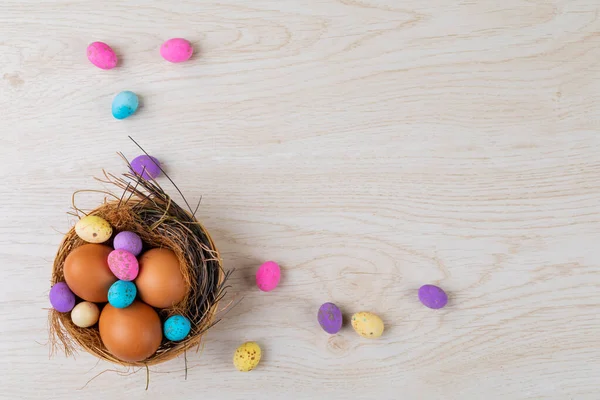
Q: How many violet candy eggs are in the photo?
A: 5